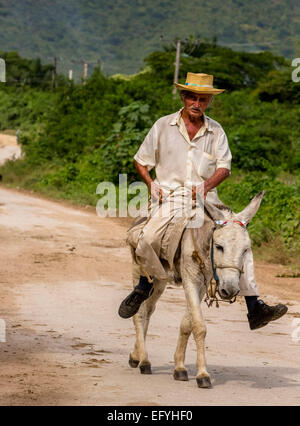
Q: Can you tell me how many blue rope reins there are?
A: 1